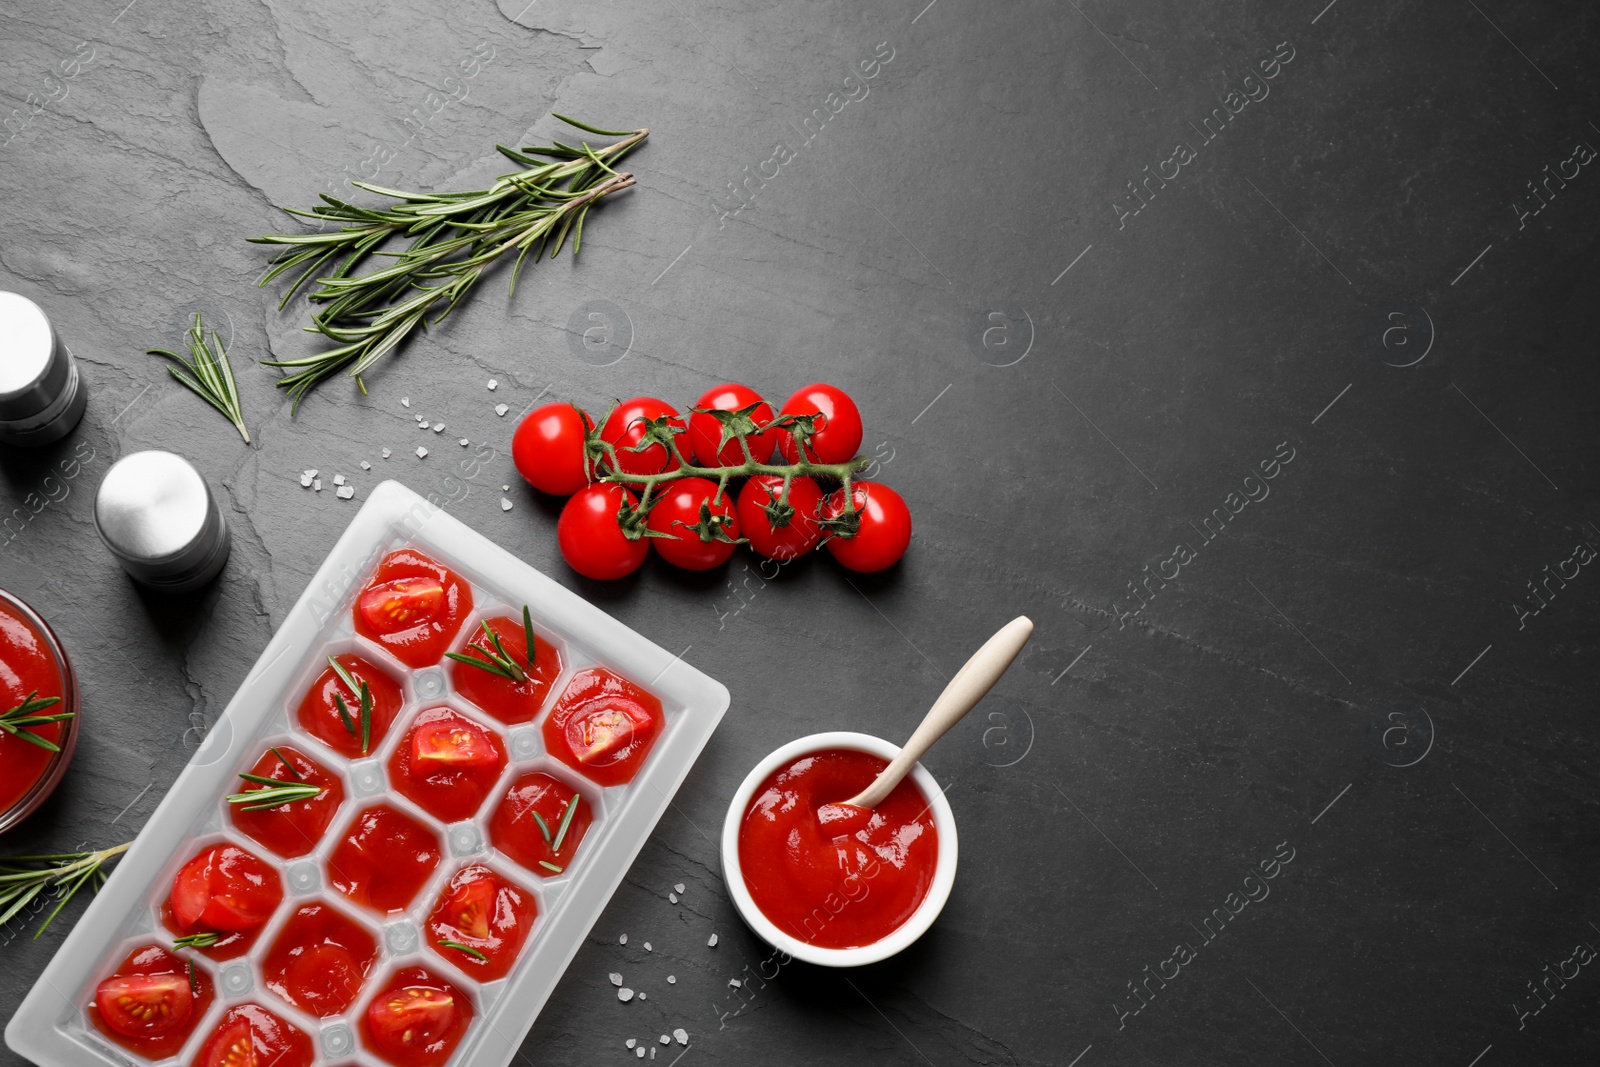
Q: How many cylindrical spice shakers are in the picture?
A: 2